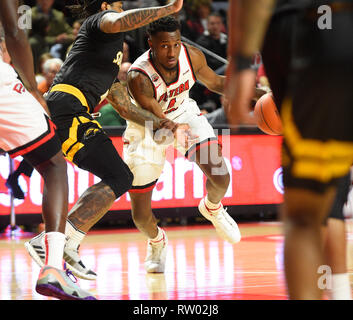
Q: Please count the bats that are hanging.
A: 0